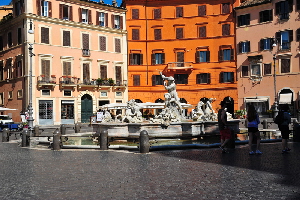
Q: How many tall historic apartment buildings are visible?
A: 3